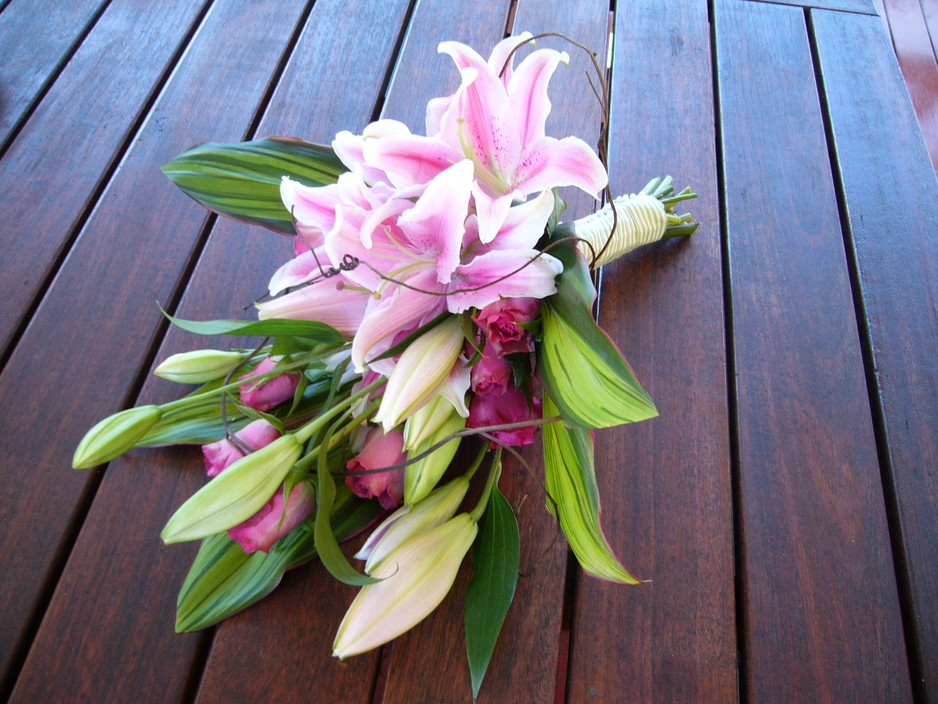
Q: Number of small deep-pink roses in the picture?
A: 7